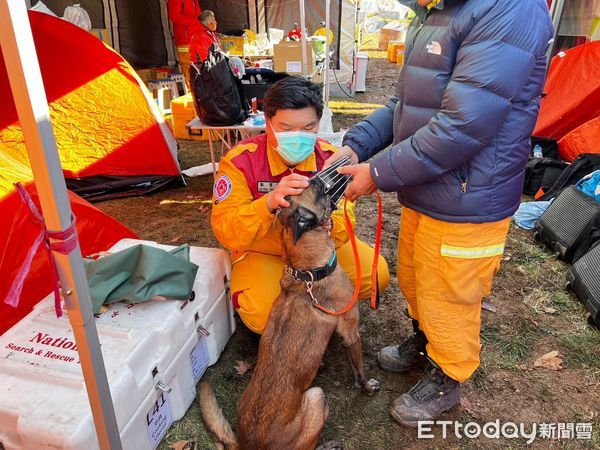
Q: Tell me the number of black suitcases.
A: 2